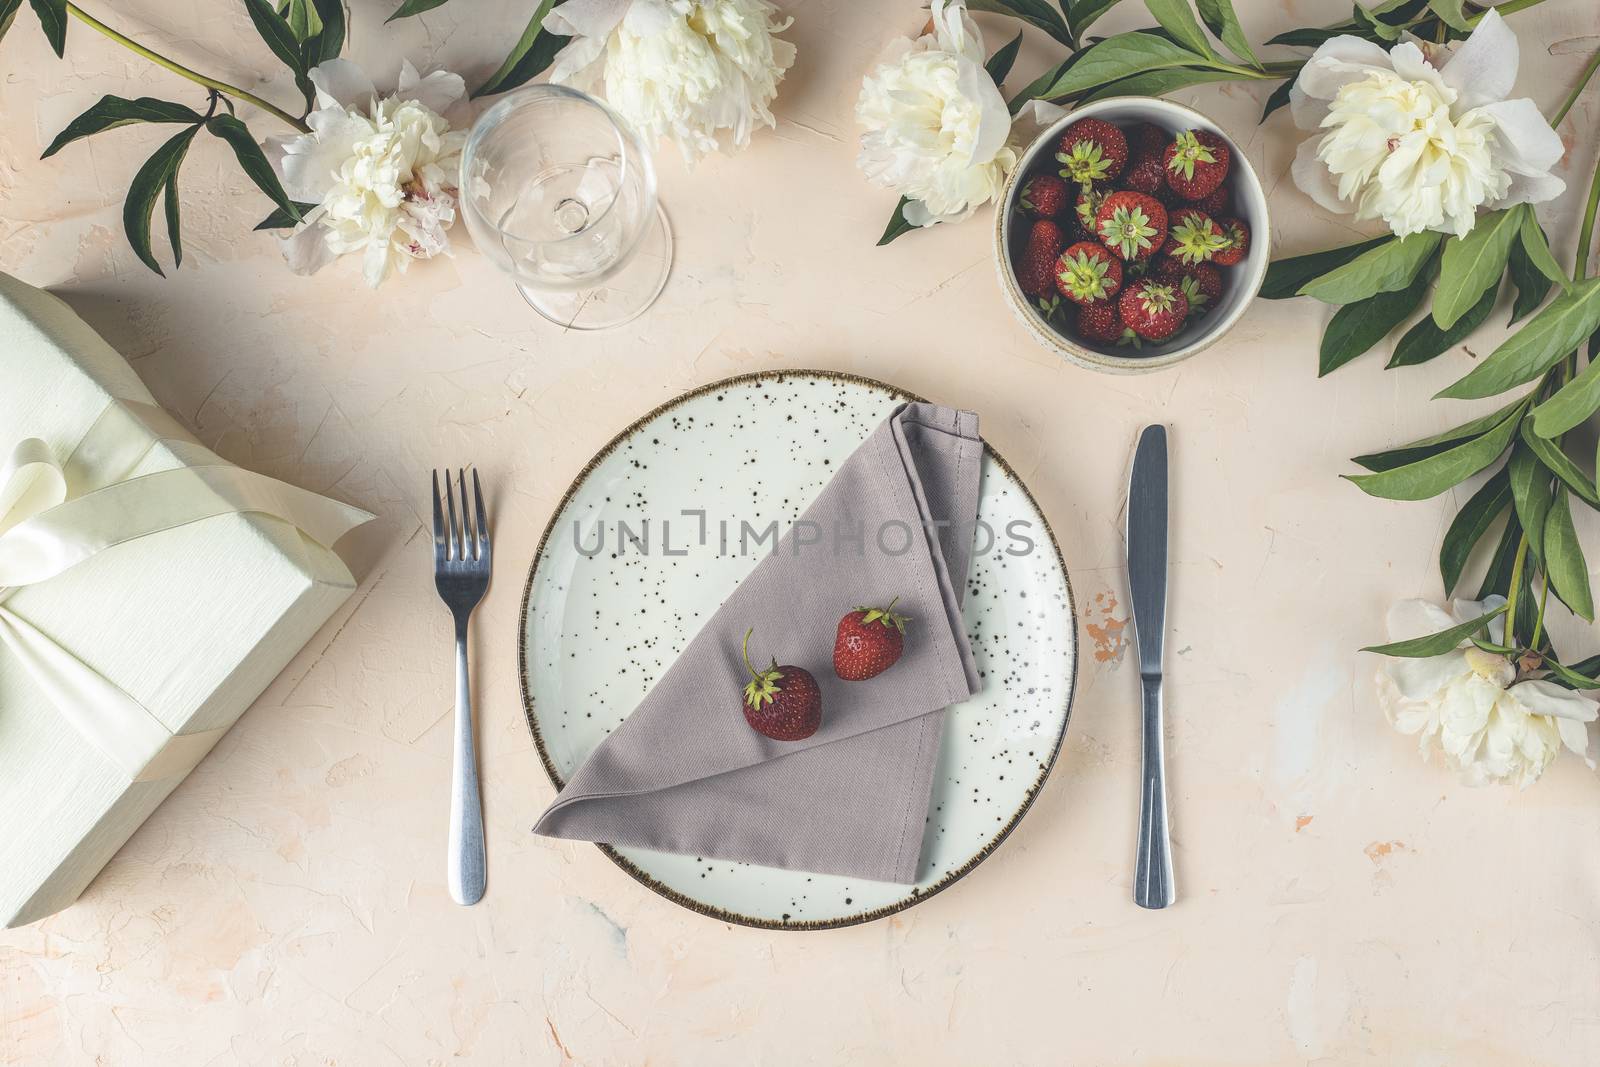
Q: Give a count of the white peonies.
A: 5